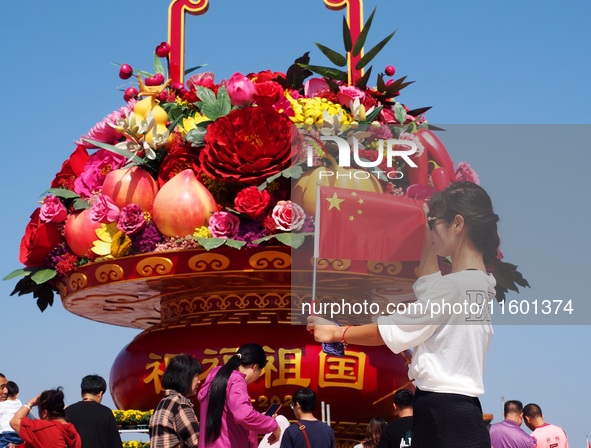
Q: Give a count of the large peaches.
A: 3